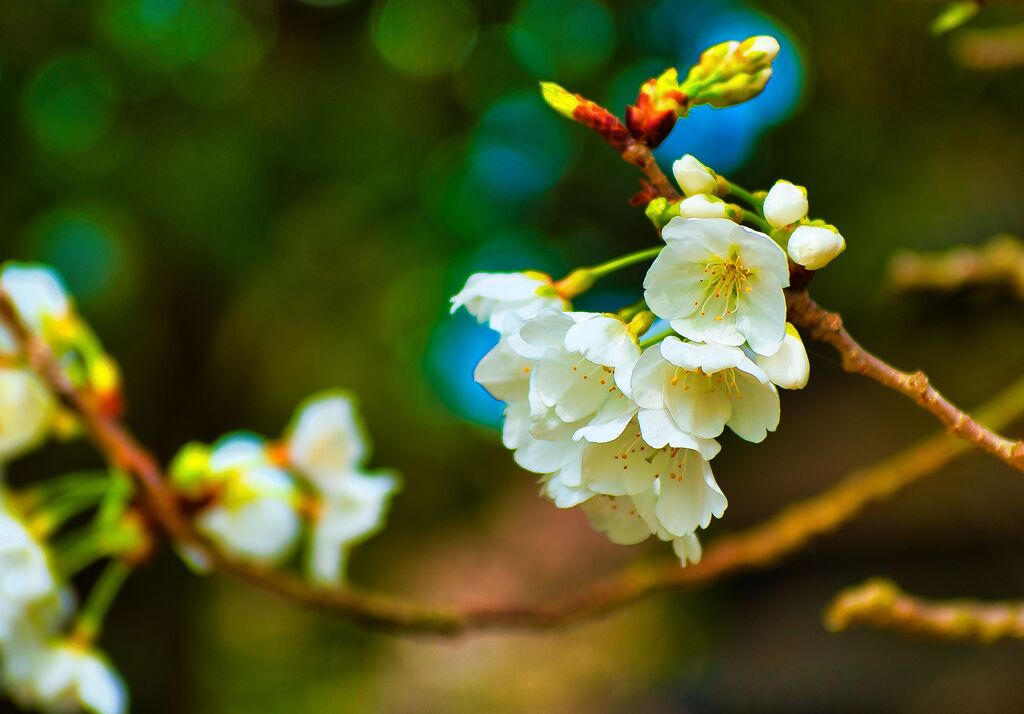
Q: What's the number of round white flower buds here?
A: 4